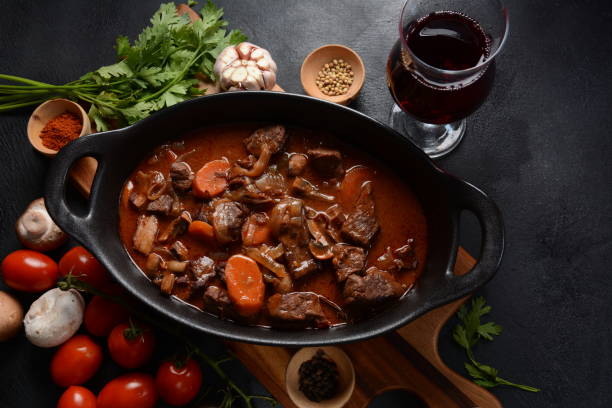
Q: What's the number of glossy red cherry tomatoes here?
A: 8